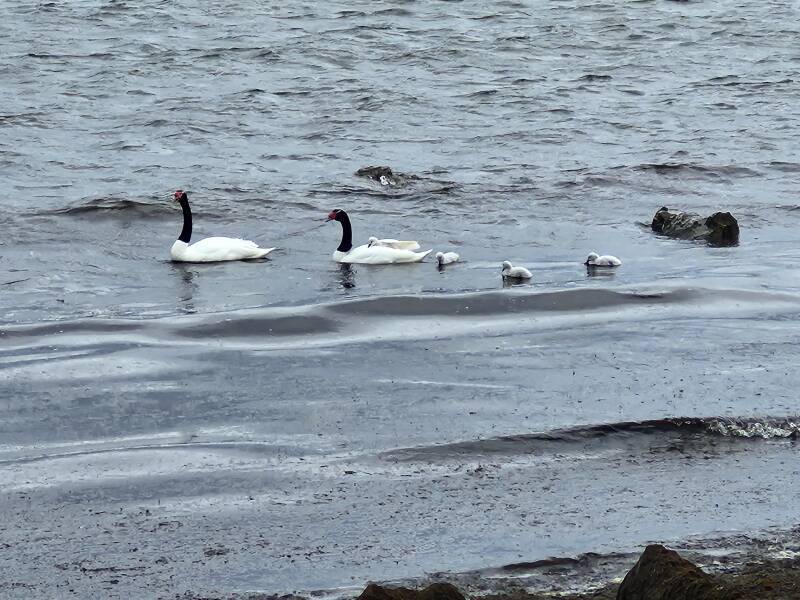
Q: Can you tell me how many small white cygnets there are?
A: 4